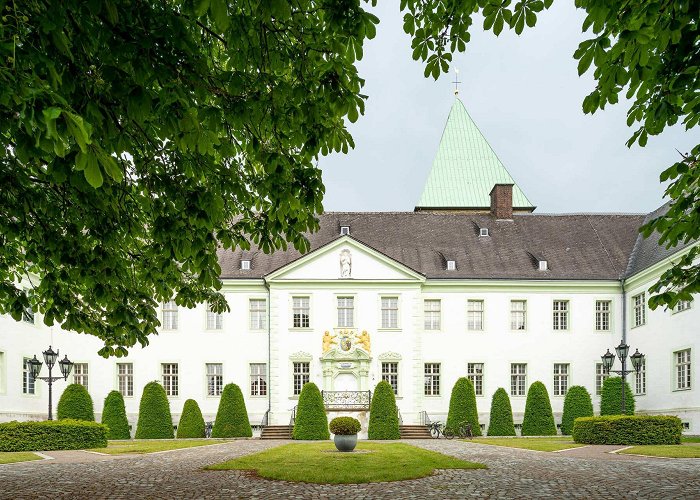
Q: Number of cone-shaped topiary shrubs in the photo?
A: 12